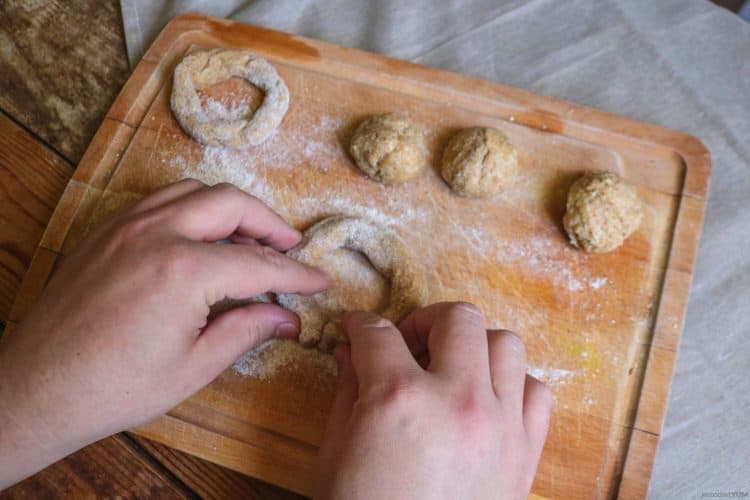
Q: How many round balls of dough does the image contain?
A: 3